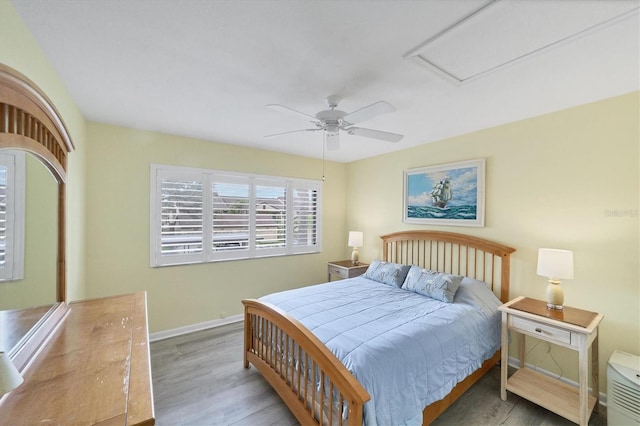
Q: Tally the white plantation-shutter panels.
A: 4